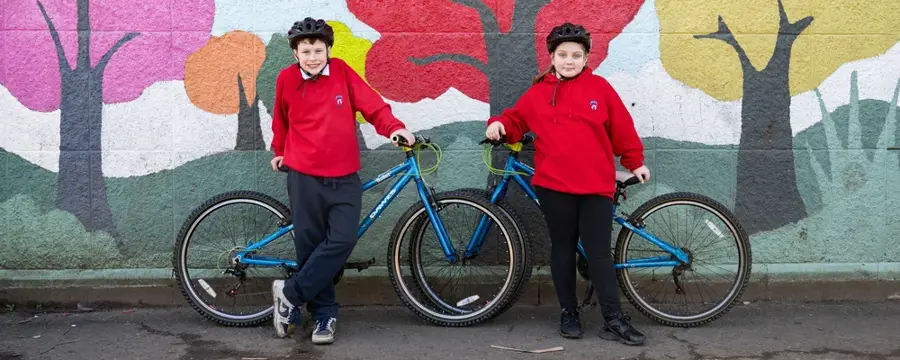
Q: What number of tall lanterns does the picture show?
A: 0